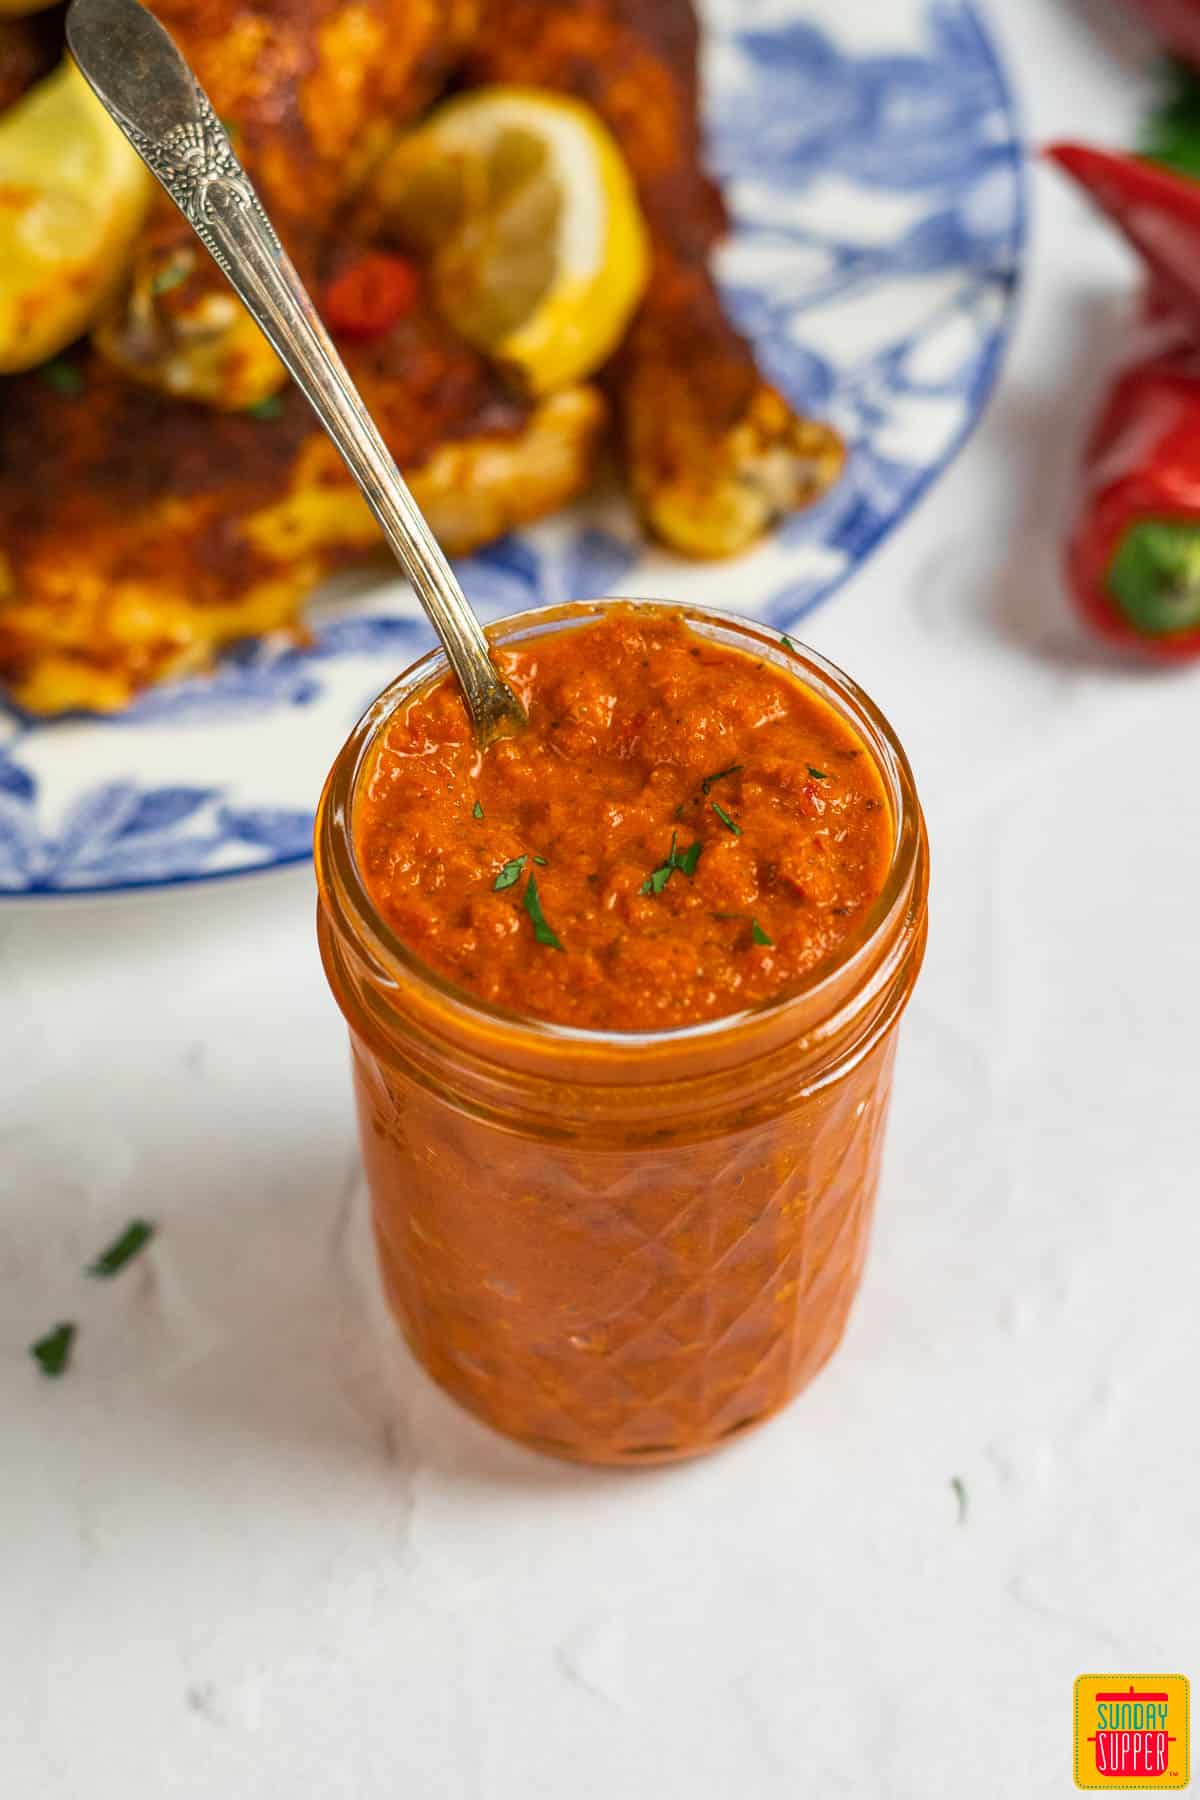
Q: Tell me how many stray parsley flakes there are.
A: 3